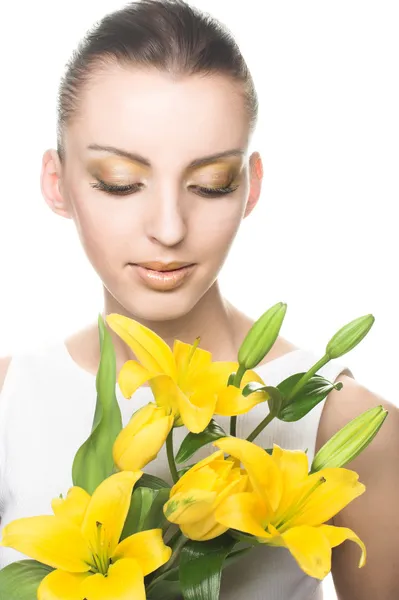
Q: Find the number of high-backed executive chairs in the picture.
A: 0